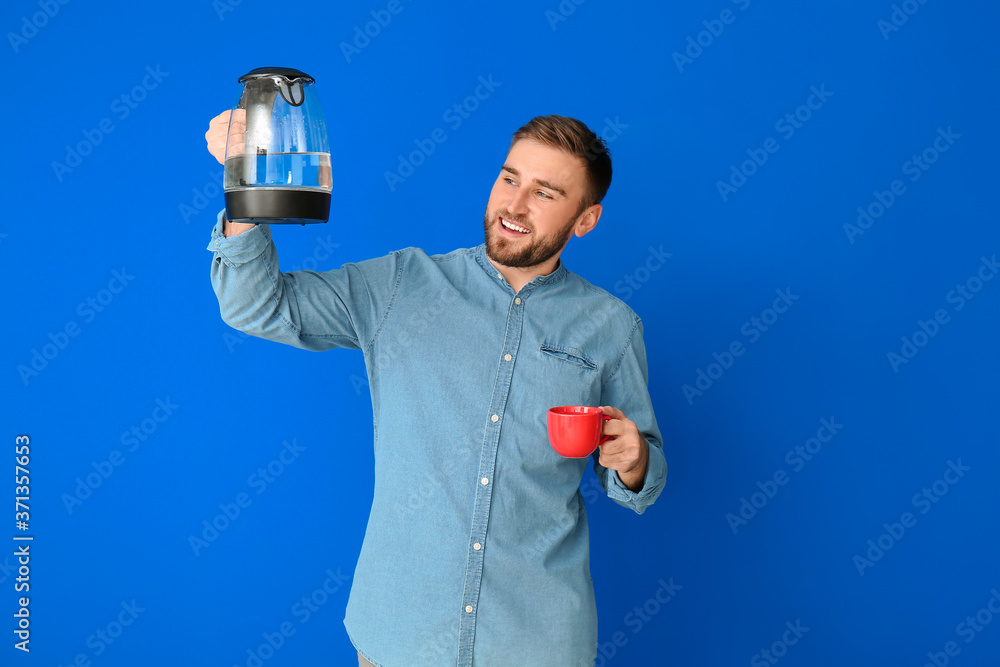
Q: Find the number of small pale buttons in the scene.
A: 7